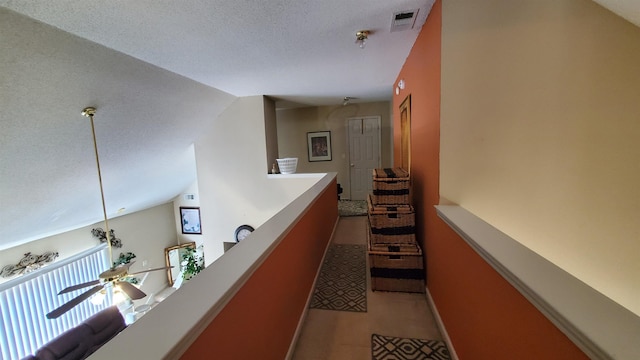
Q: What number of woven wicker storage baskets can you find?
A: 3